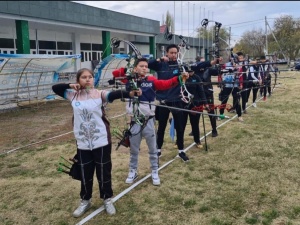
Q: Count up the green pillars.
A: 3